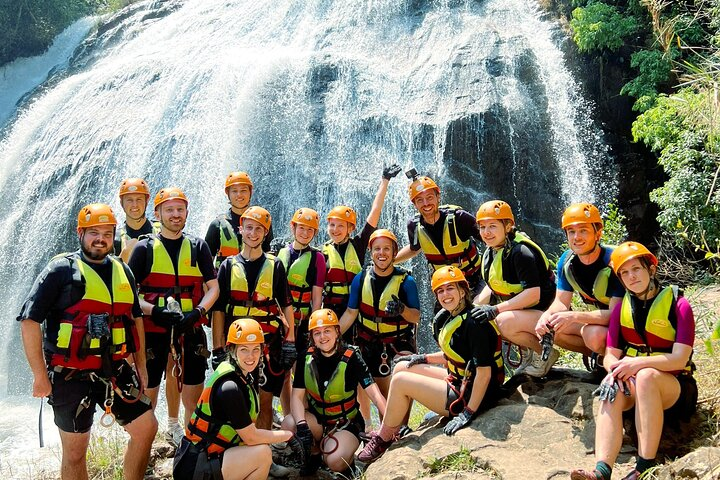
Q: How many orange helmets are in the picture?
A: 15